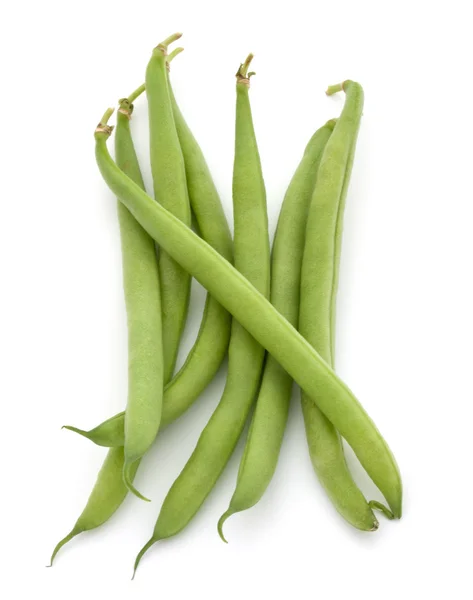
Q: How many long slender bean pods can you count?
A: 7